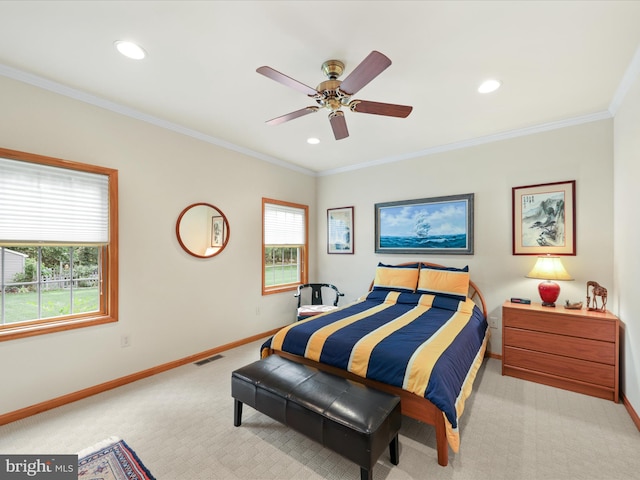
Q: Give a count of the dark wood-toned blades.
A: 5